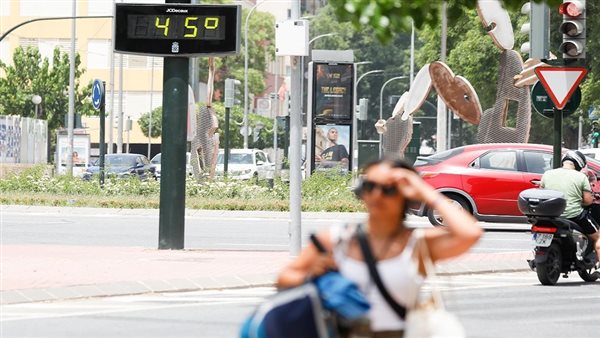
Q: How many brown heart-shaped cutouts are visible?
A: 1